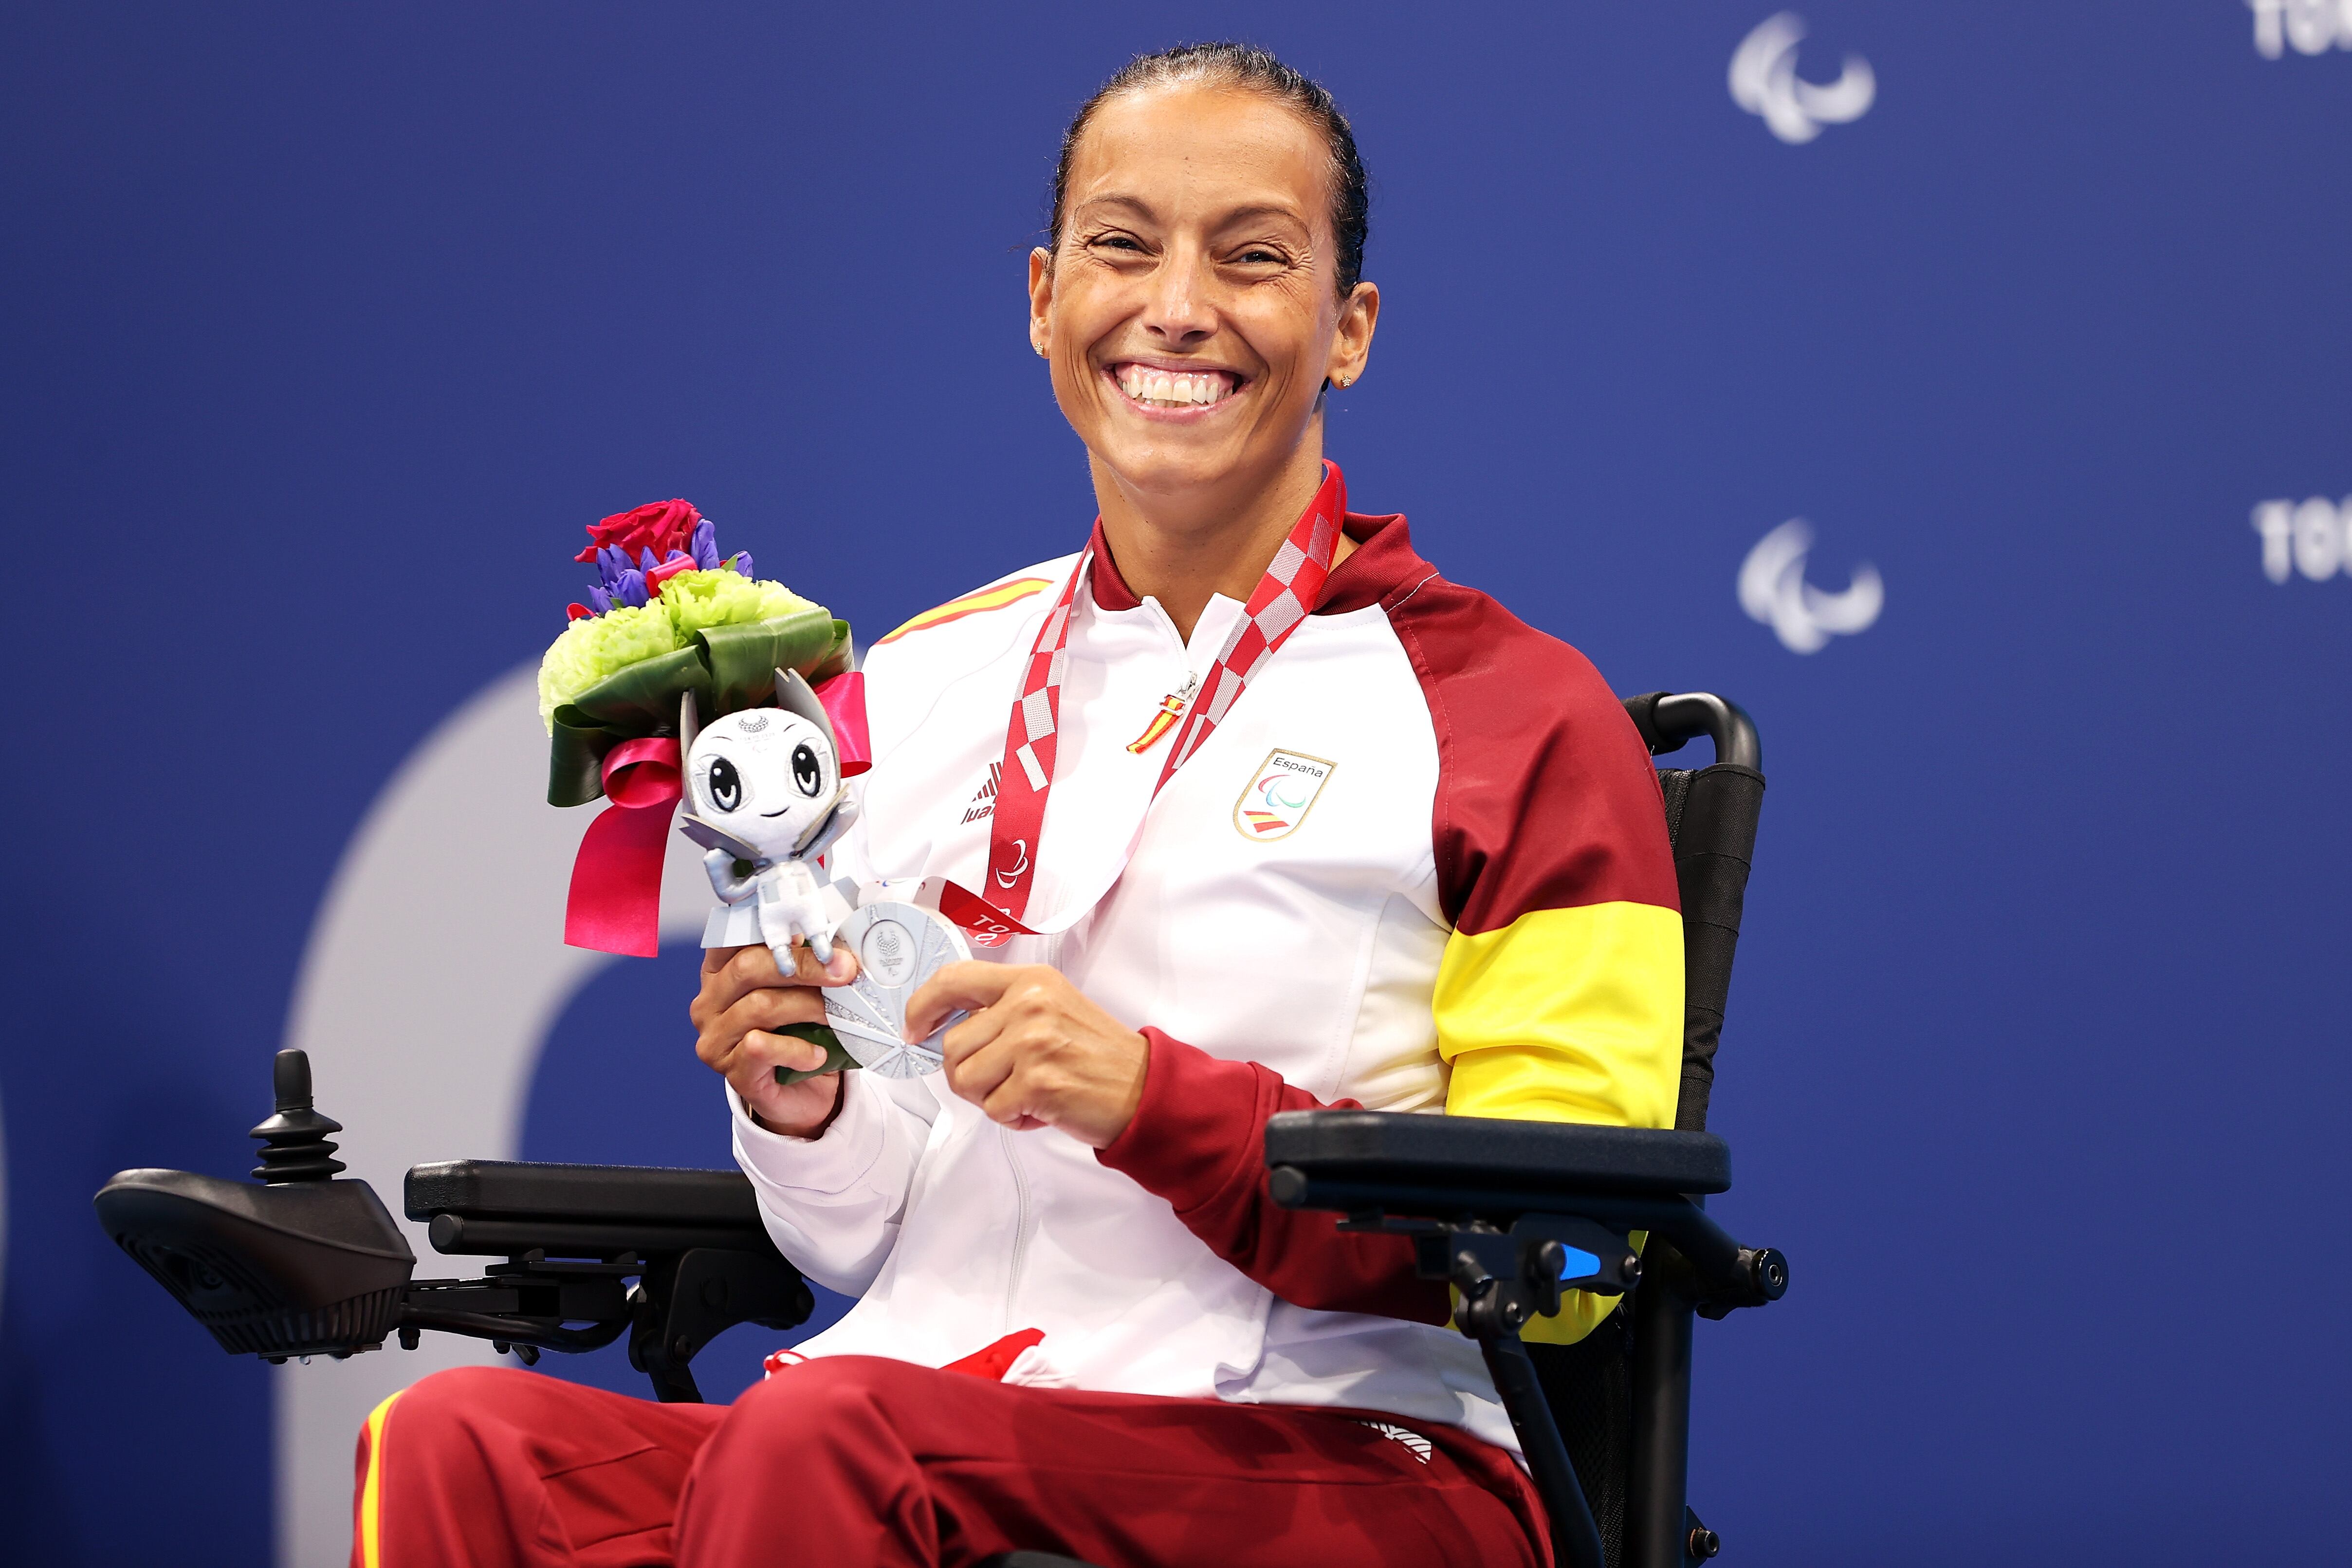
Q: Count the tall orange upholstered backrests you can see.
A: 0